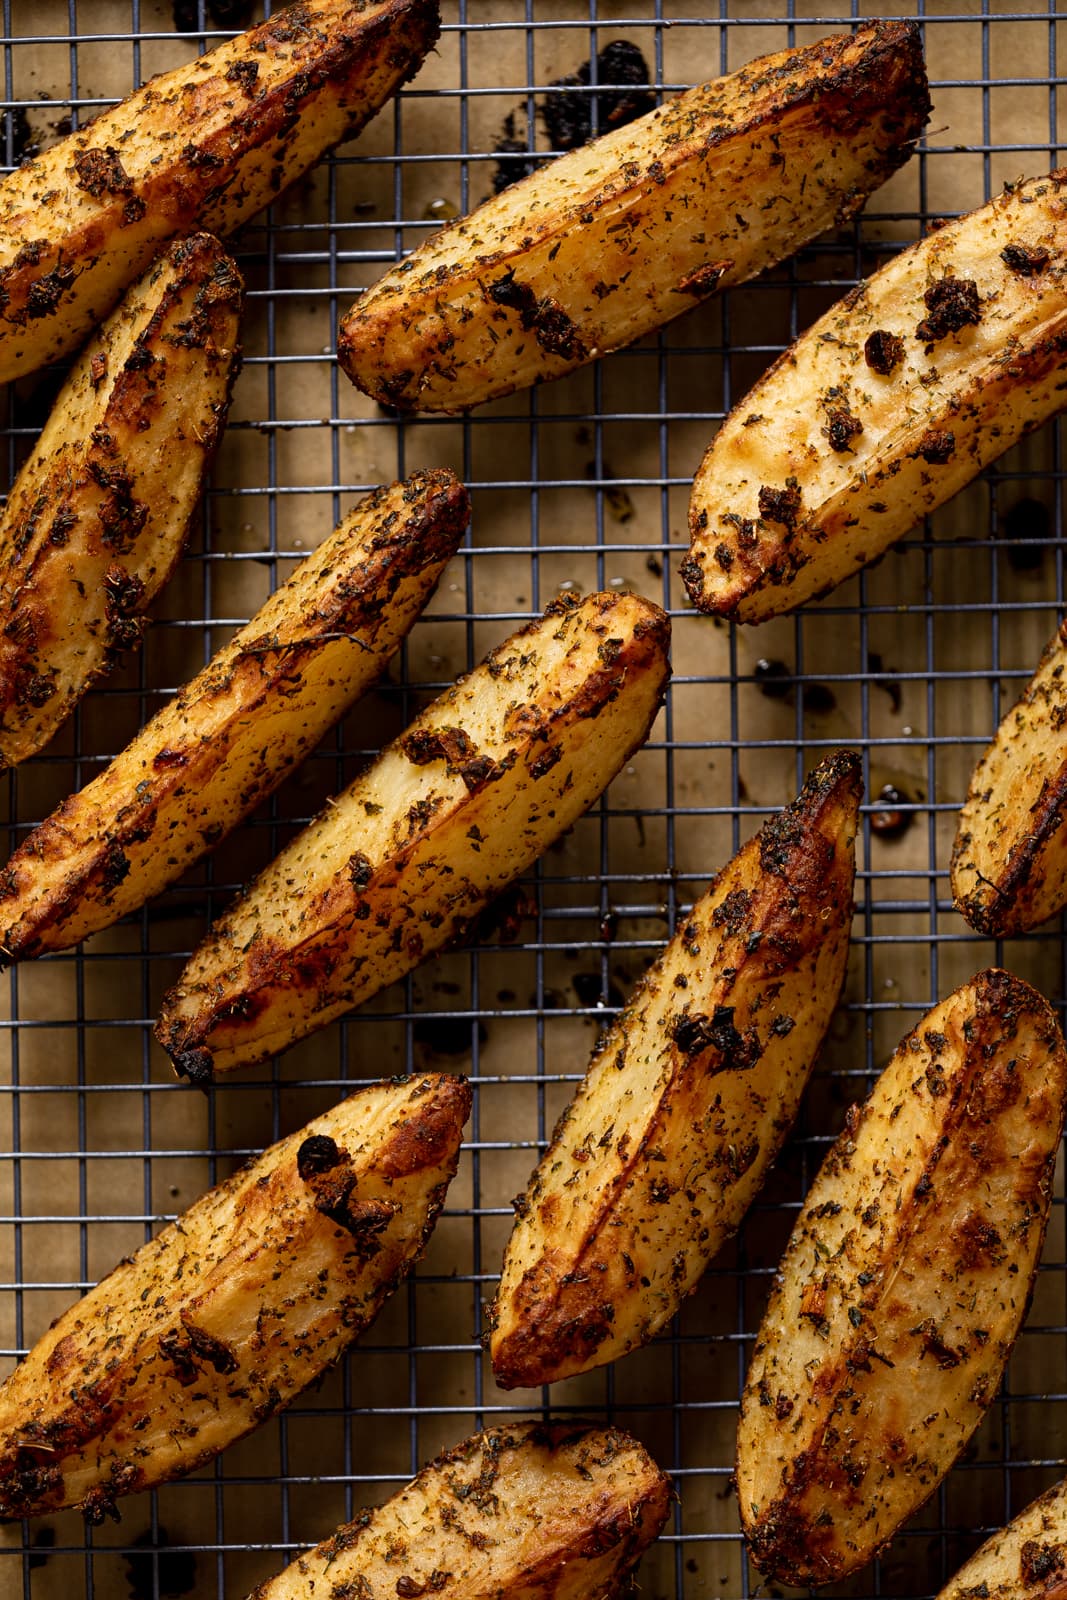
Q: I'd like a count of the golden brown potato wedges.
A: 12